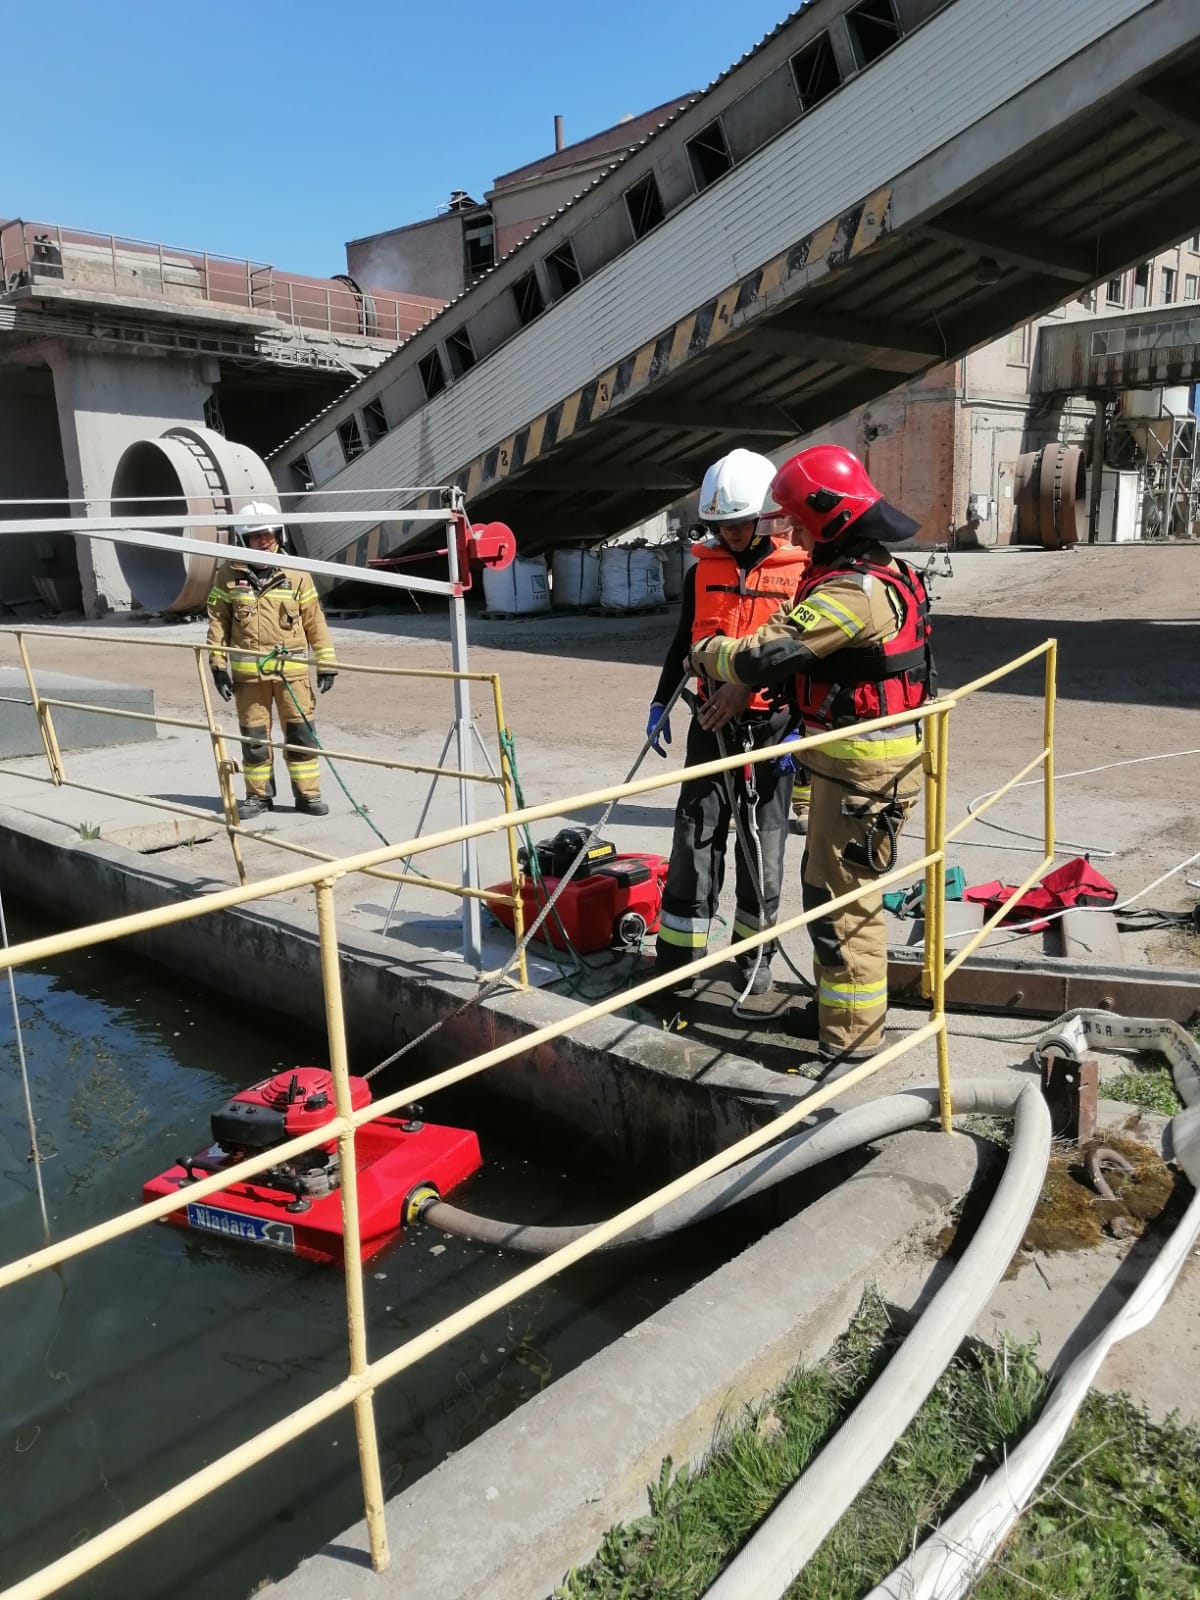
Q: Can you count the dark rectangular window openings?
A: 11